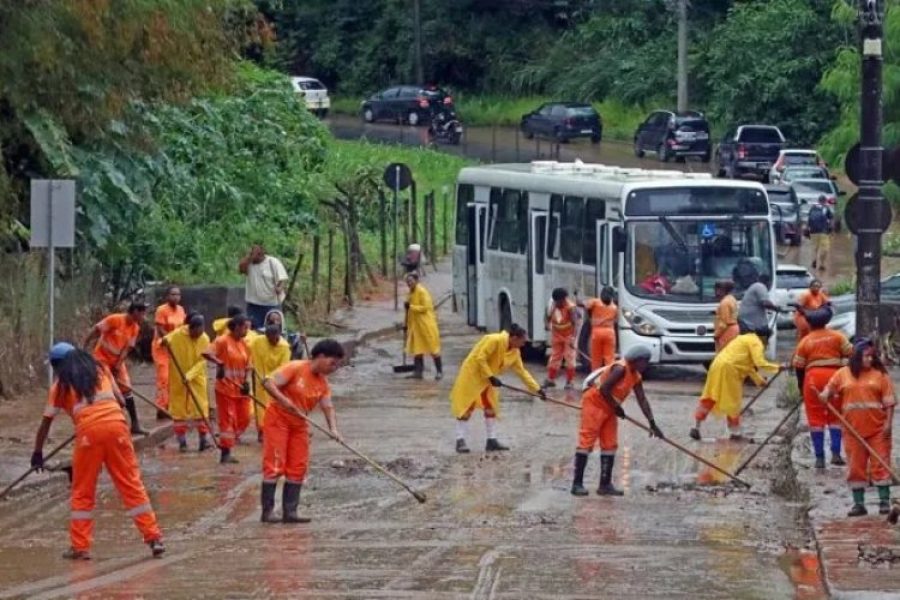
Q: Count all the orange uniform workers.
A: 12